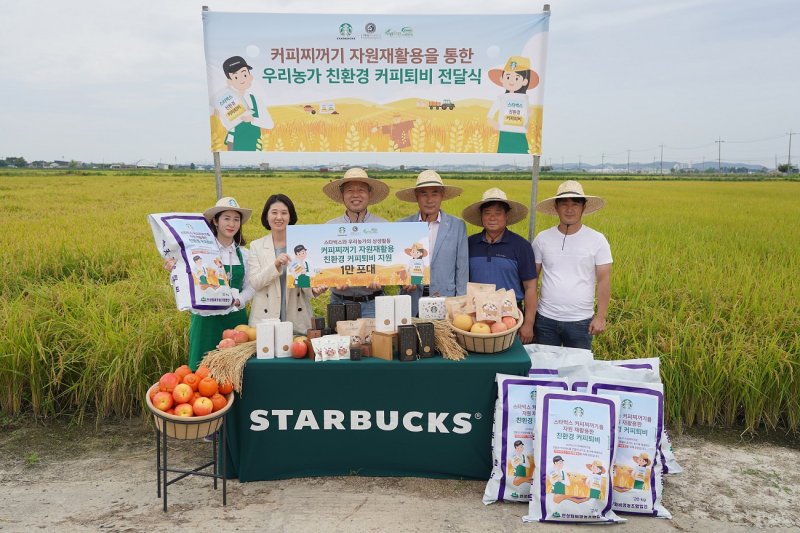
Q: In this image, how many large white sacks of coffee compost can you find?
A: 7